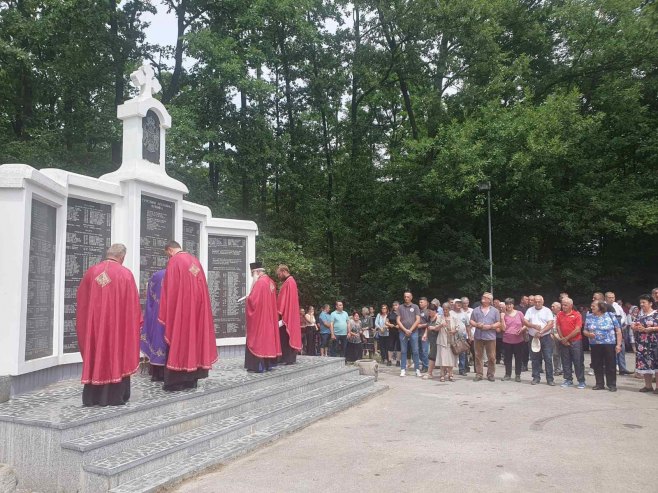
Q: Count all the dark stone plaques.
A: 6